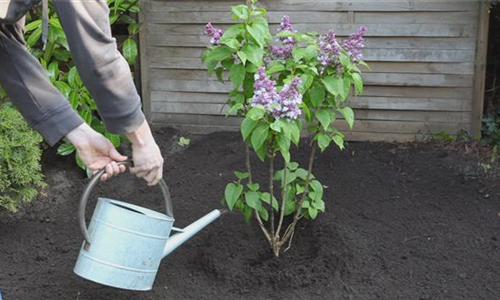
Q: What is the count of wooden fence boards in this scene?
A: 12